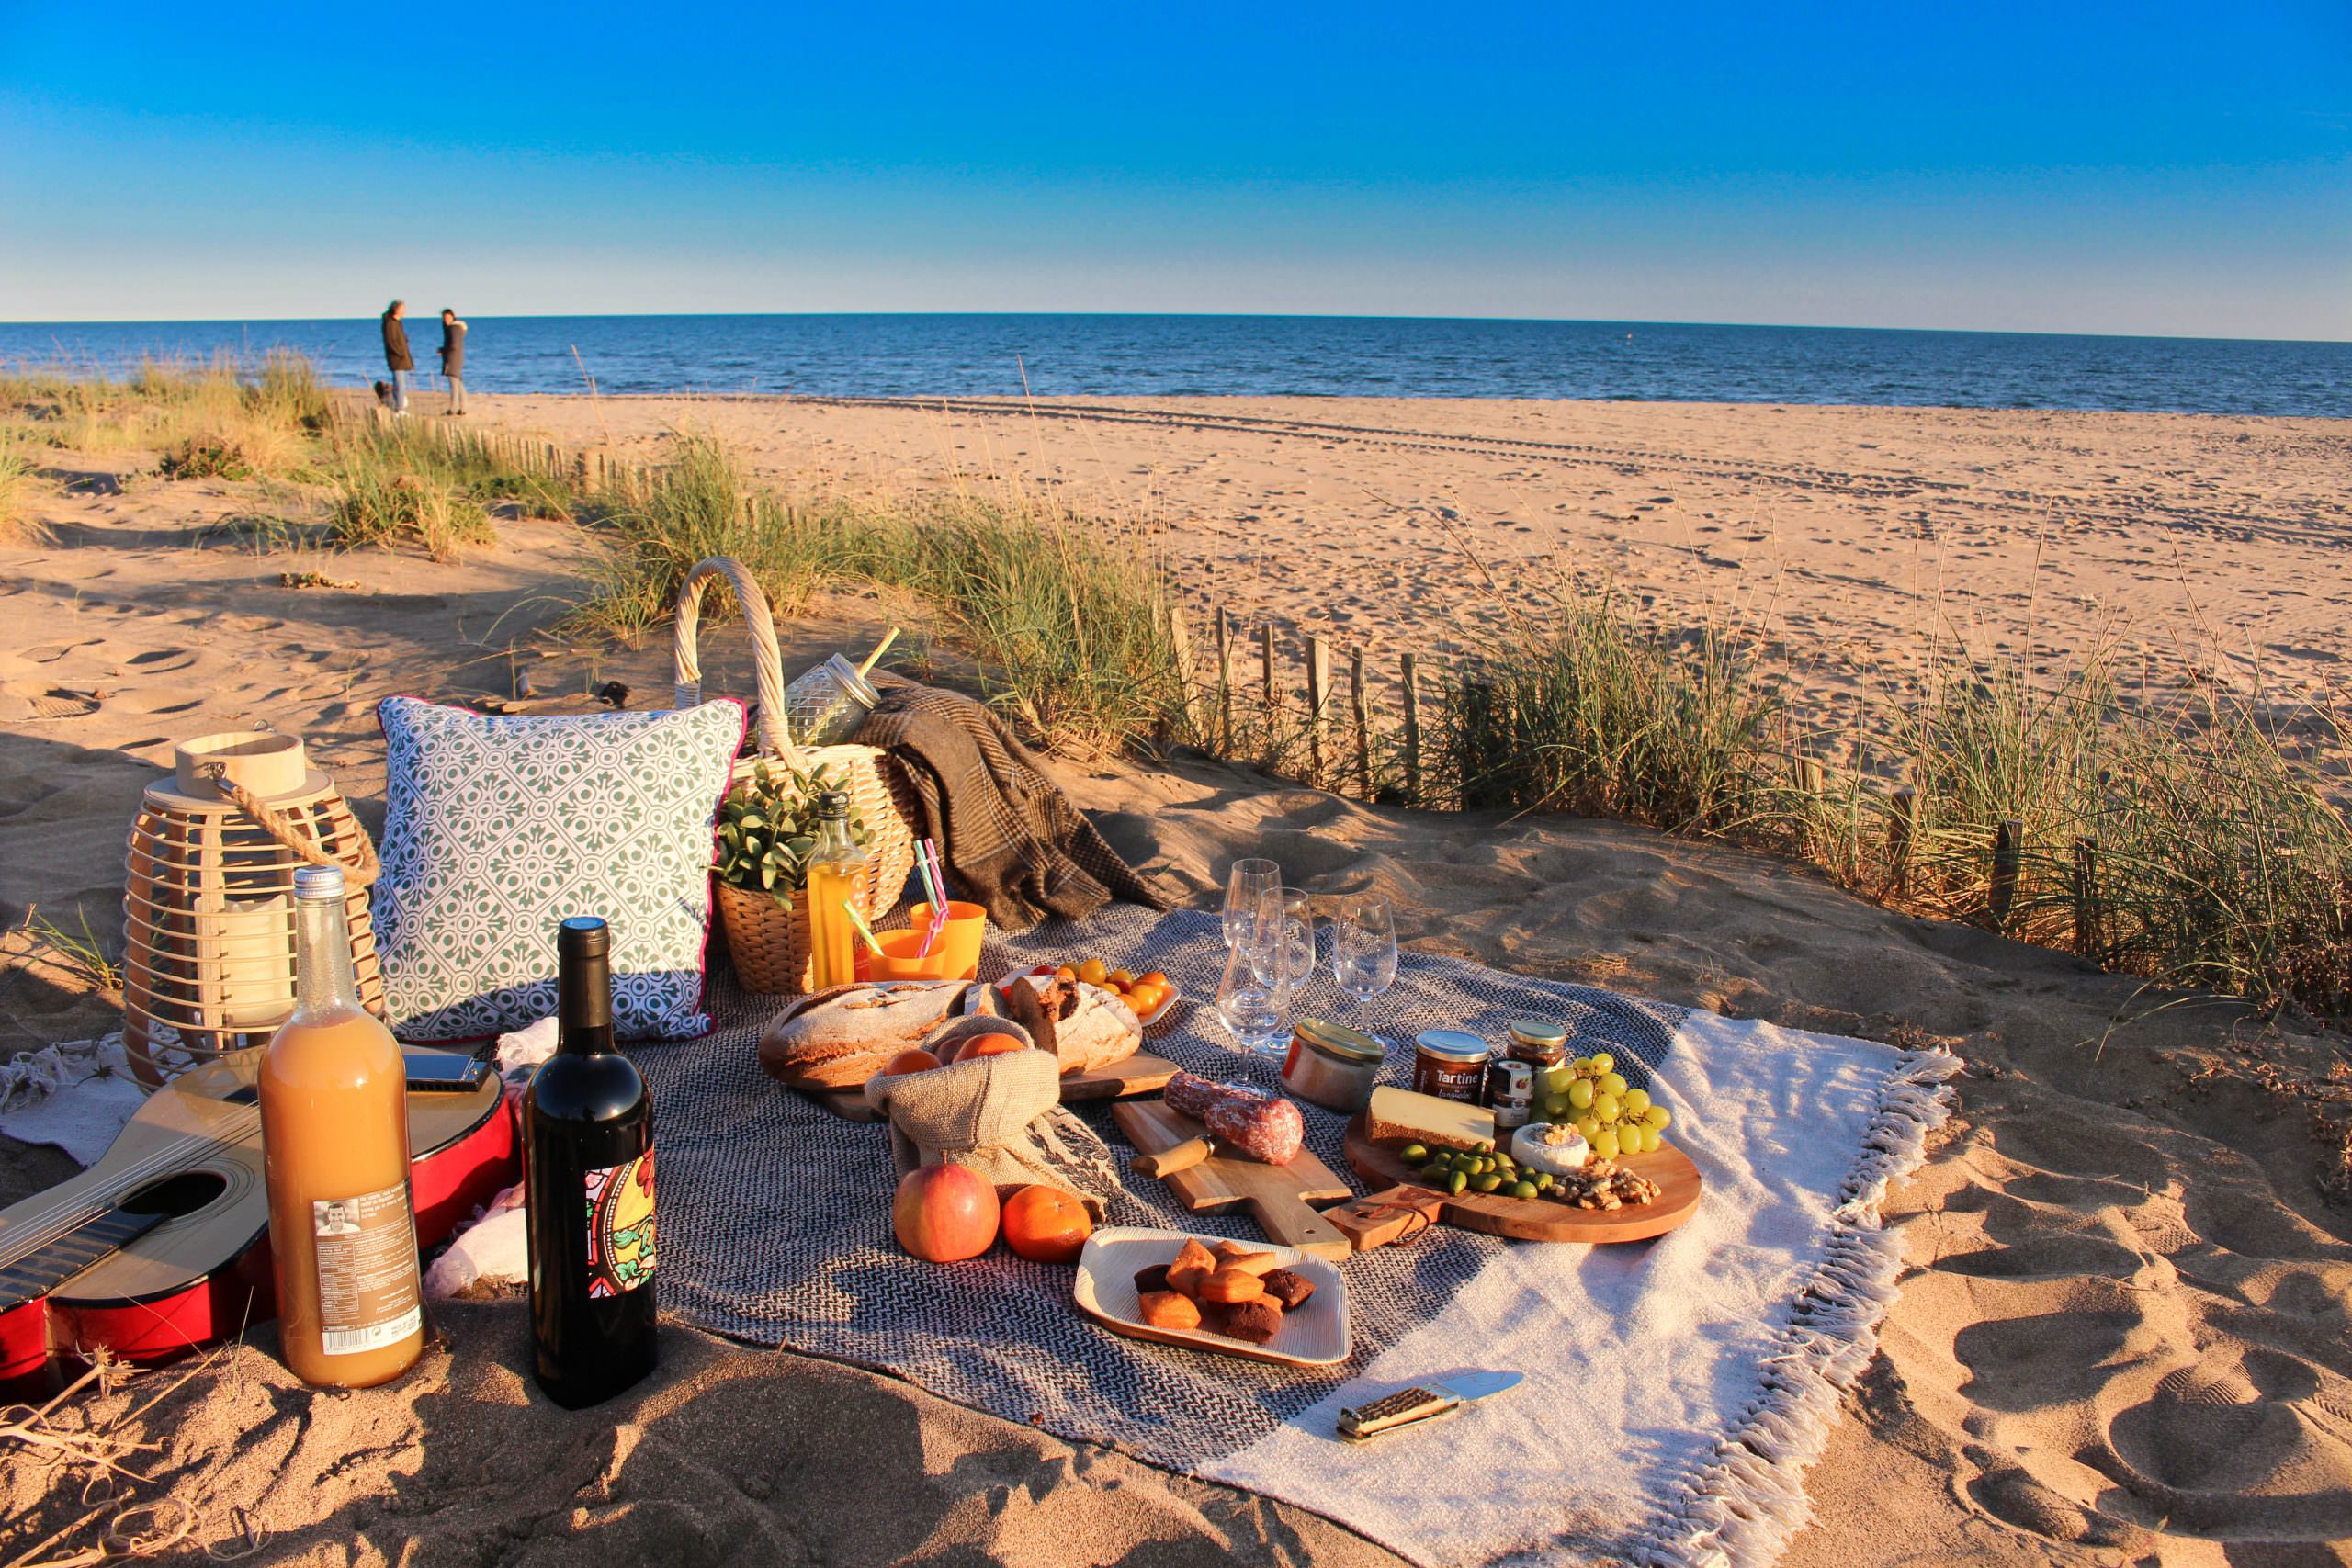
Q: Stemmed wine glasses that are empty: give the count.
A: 4